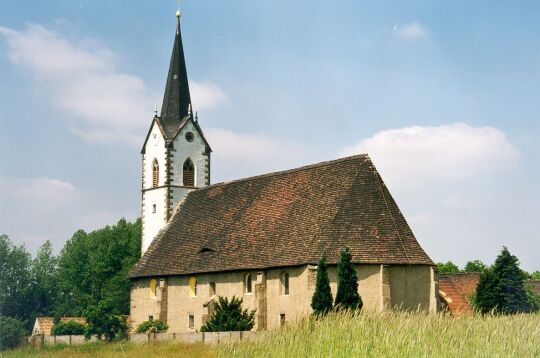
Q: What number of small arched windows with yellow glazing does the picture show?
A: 2